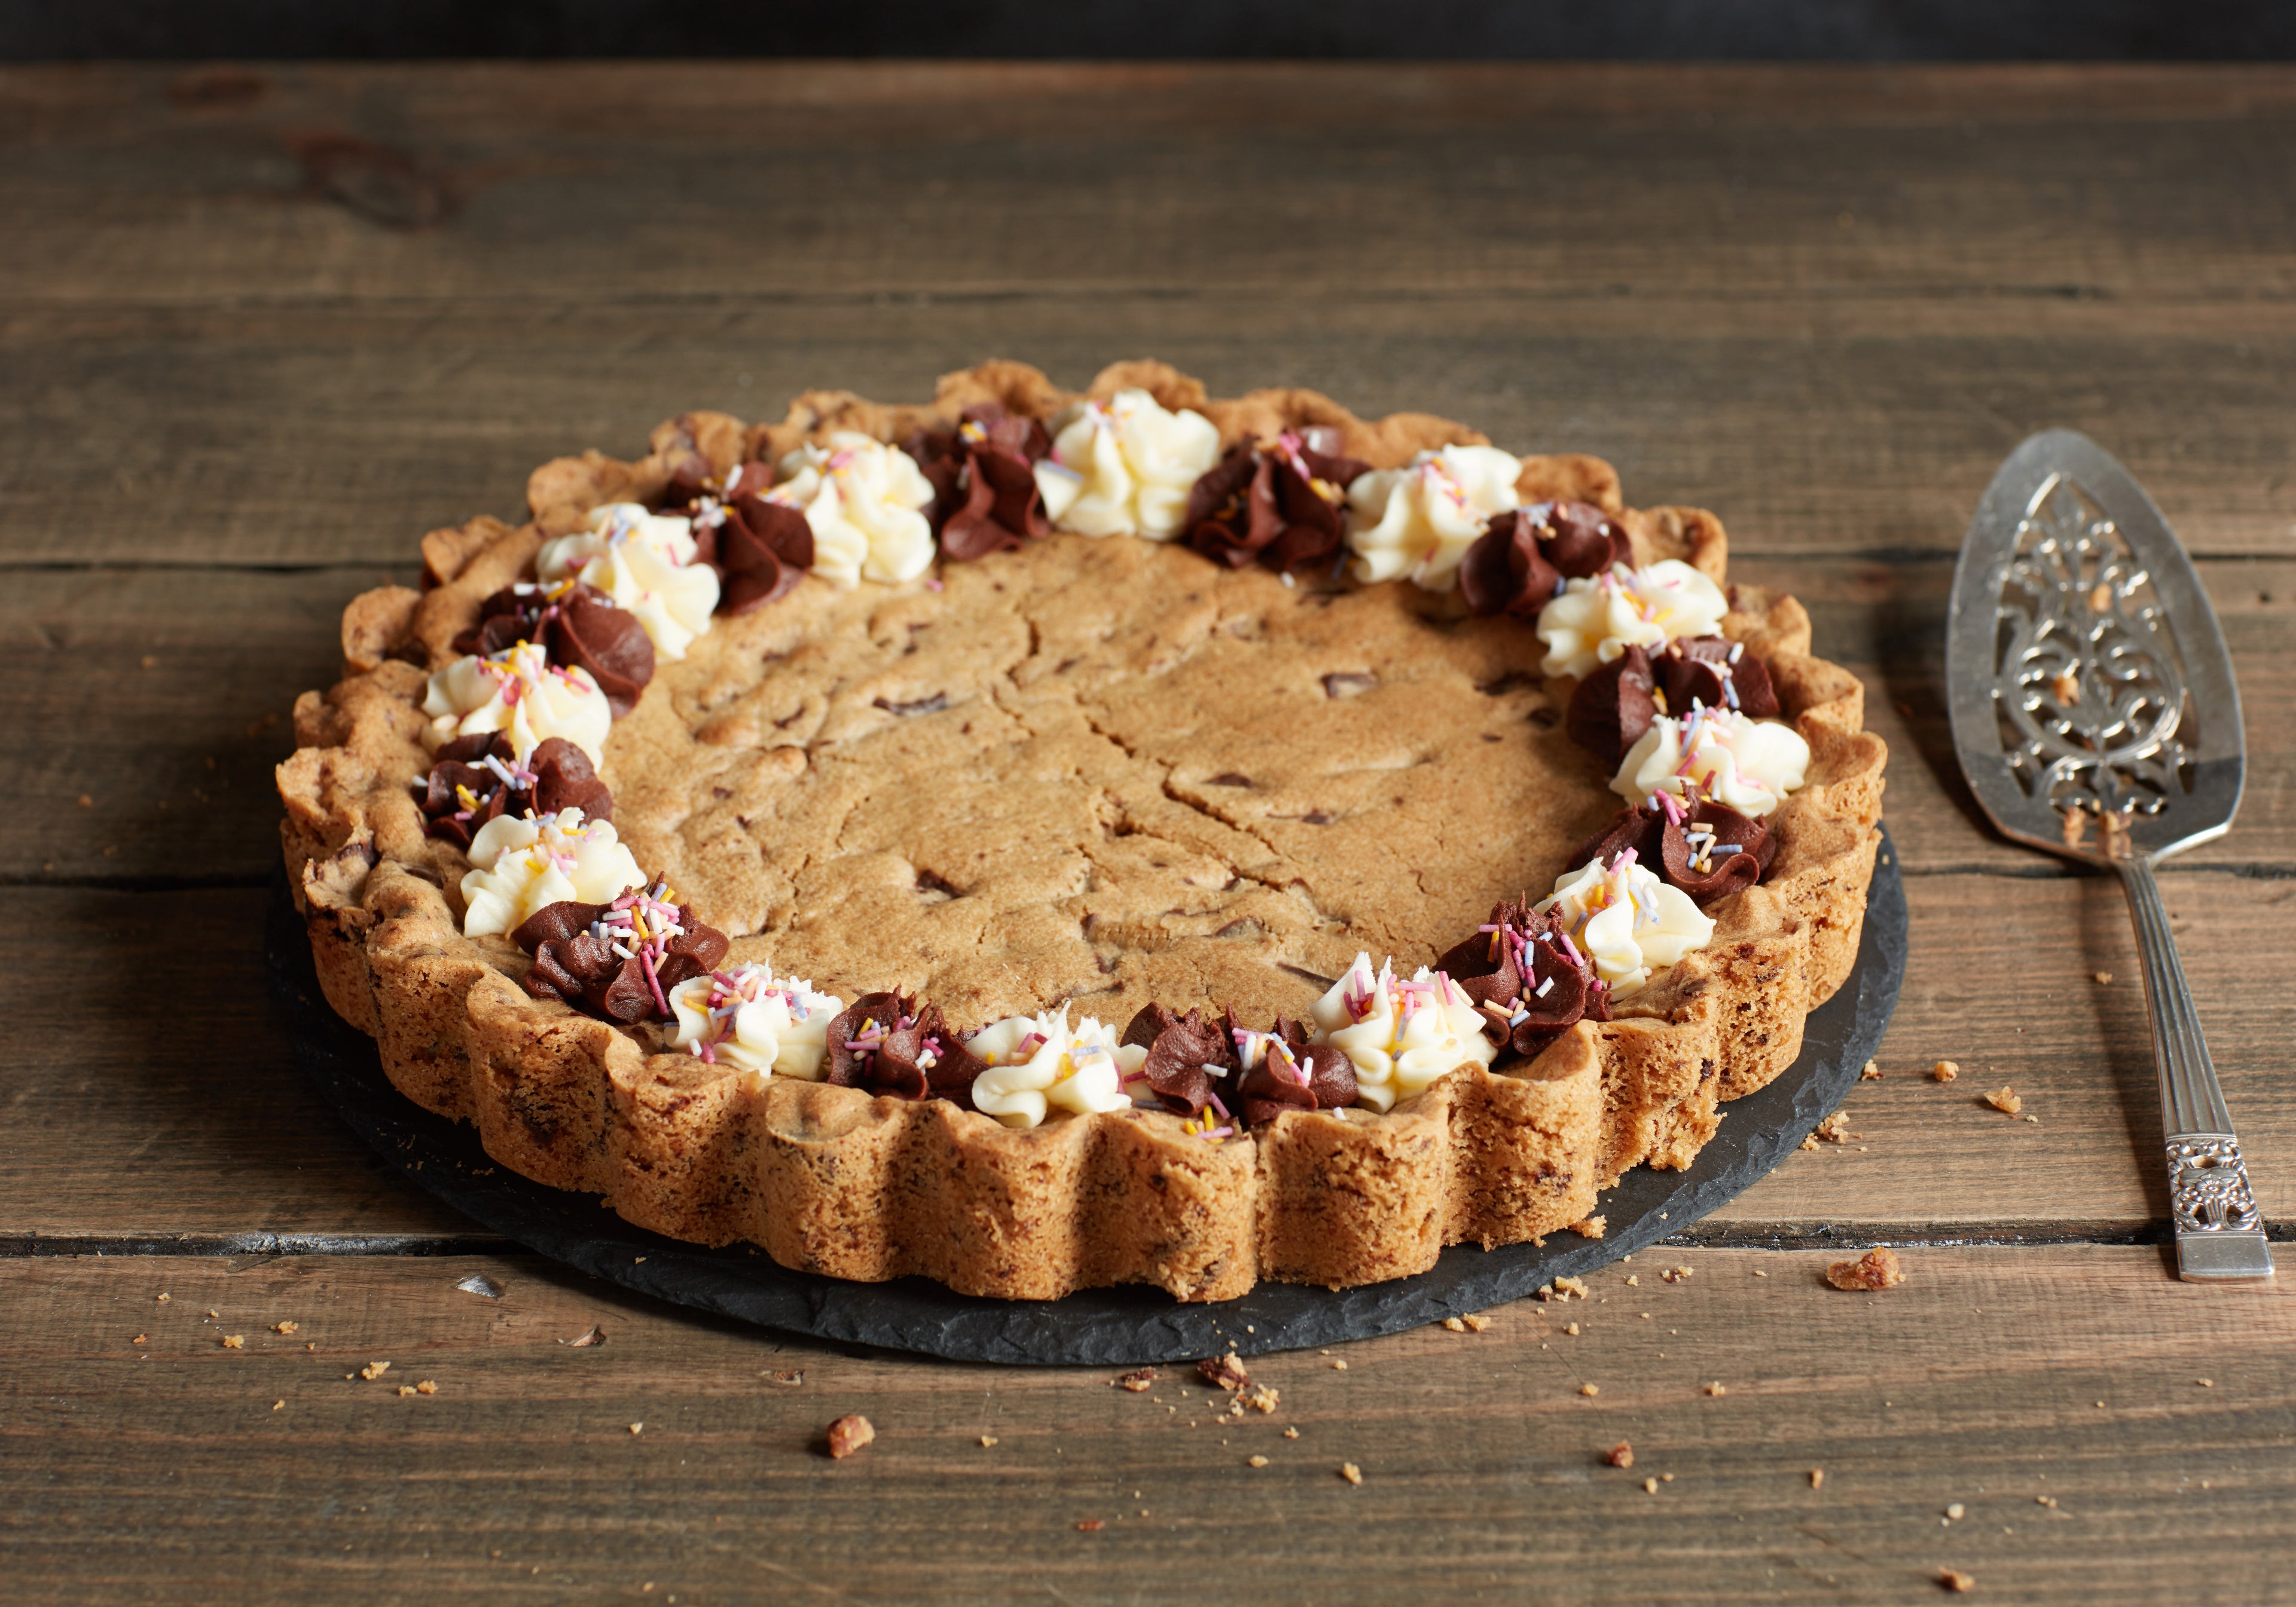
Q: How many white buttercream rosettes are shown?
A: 12